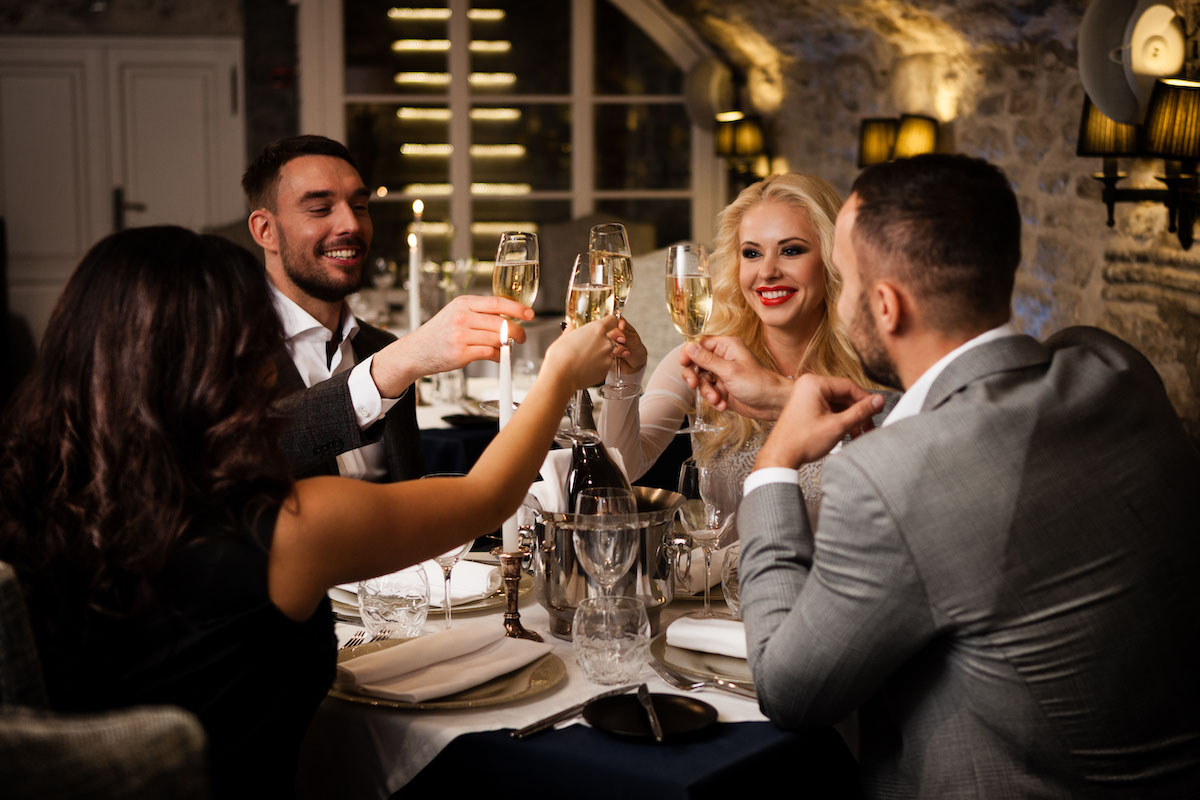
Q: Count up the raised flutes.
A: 4